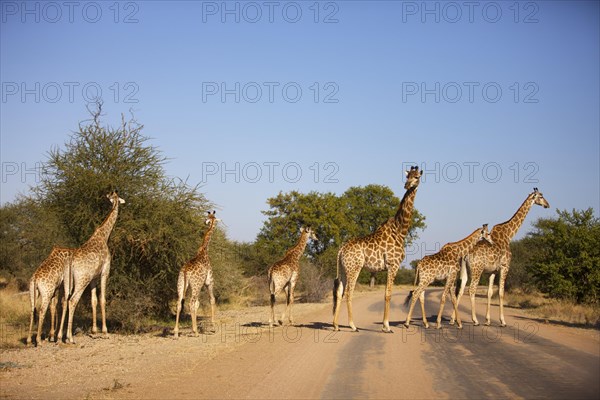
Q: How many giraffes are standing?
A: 7